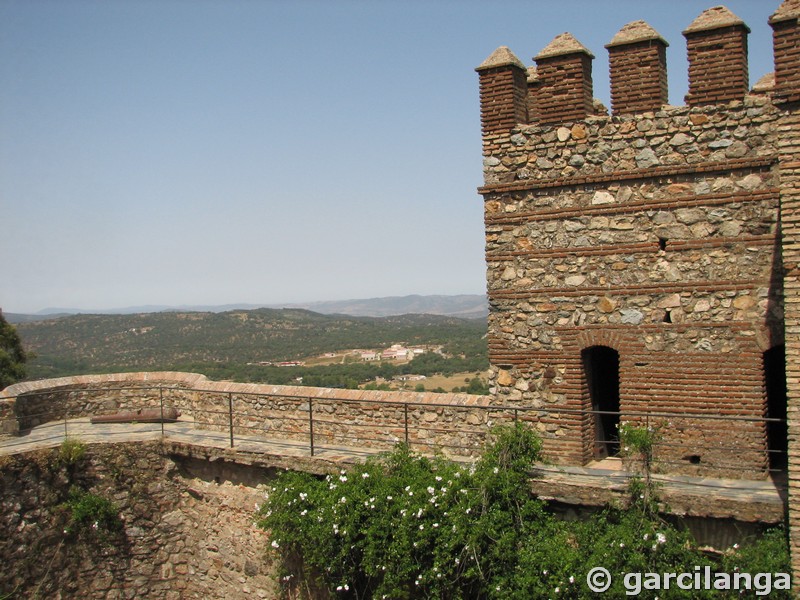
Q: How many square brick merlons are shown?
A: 5